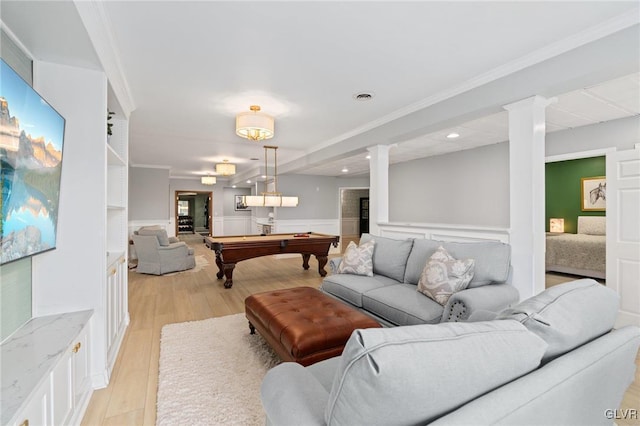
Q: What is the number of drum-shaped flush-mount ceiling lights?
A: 3